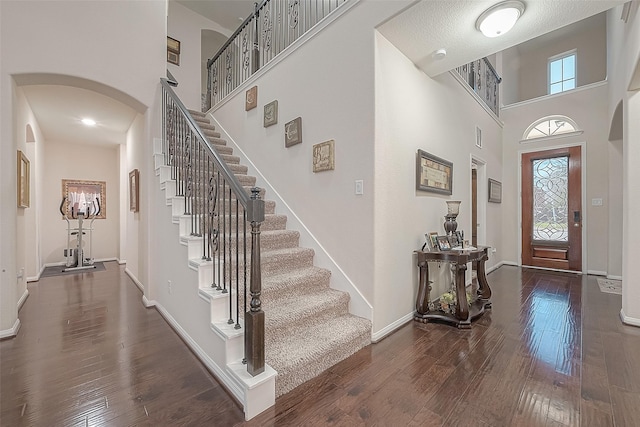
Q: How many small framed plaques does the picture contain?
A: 4